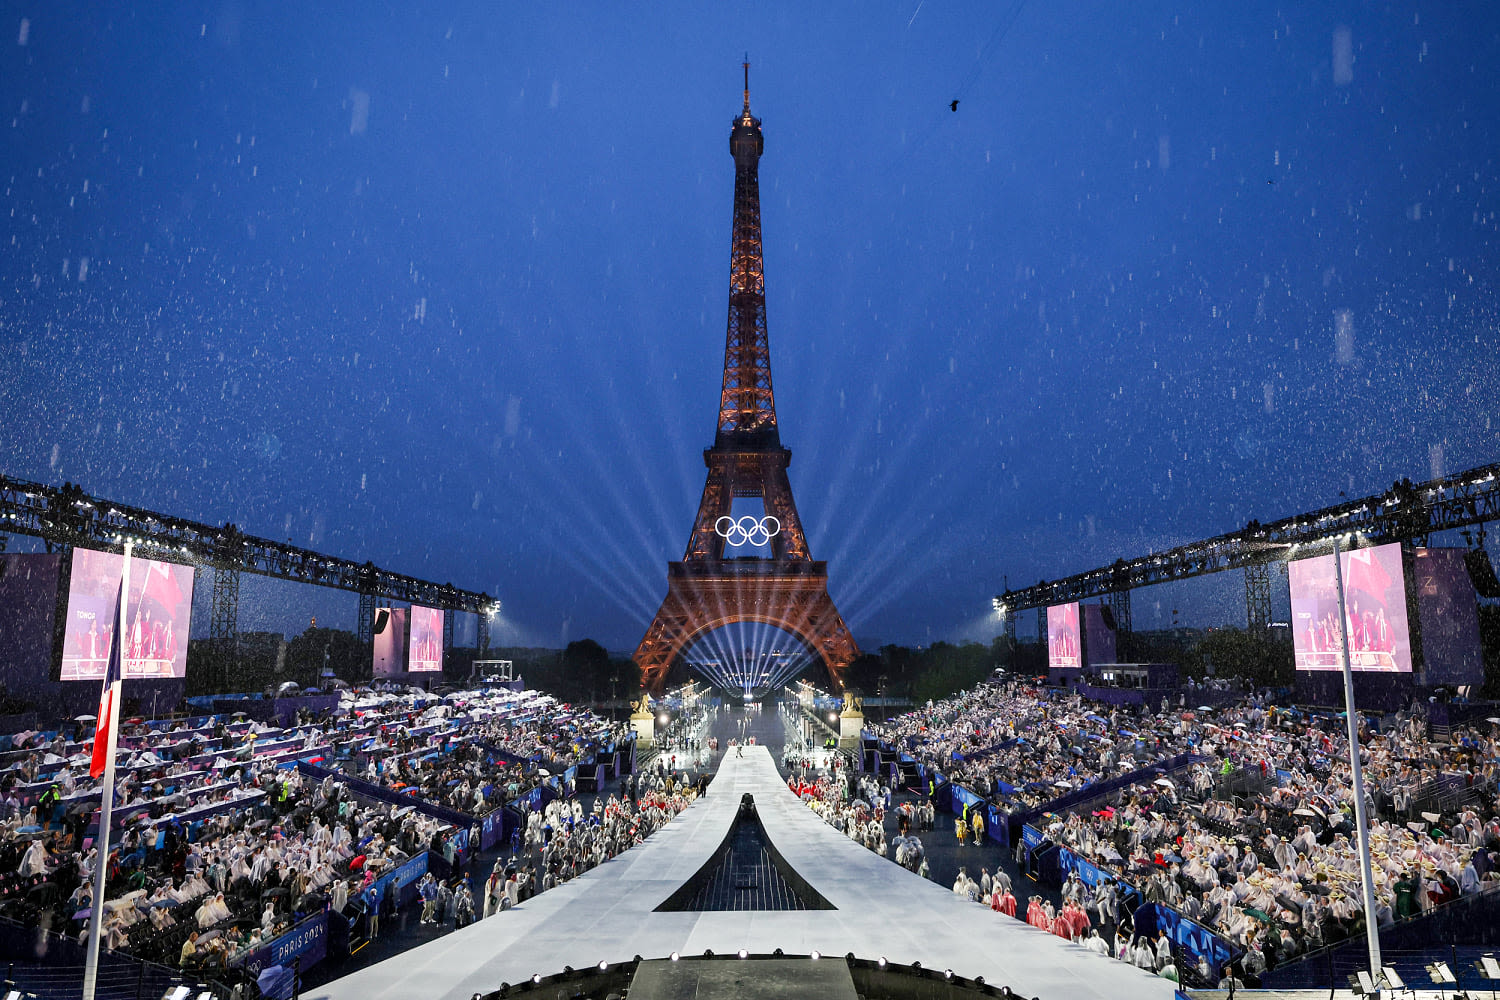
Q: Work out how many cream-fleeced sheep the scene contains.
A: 0